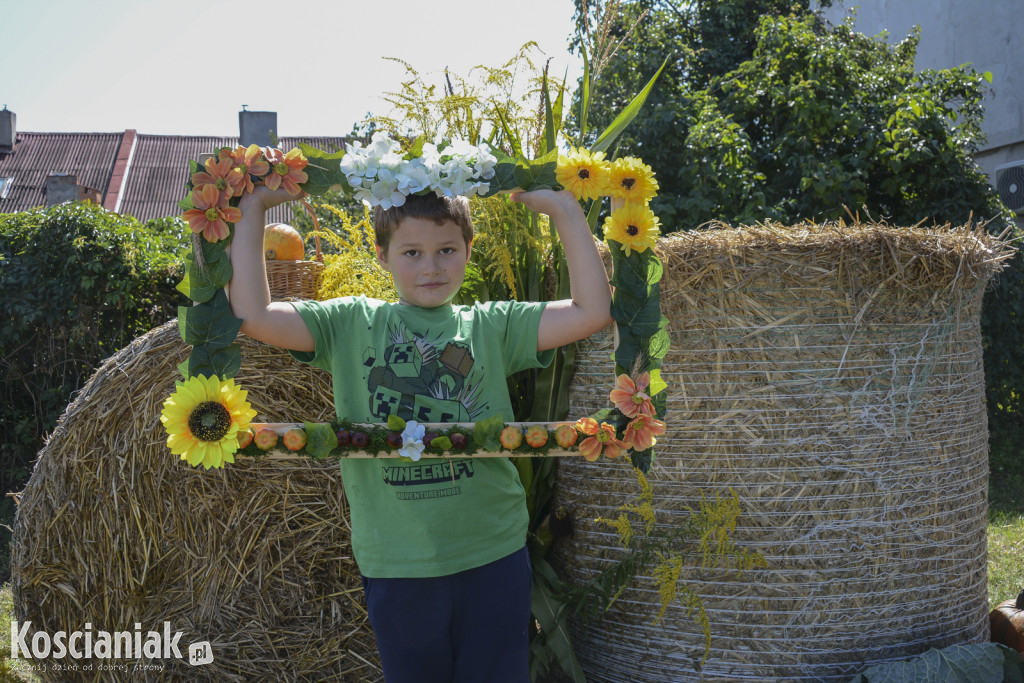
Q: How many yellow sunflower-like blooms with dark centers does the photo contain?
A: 4